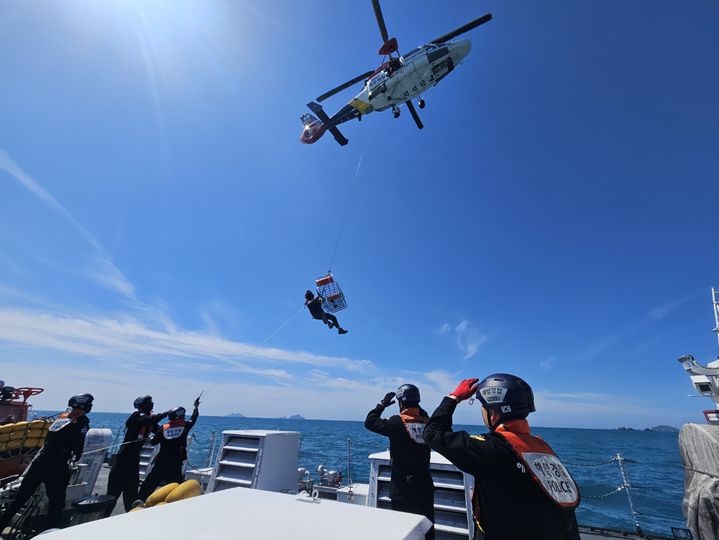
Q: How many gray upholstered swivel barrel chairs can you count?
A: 0